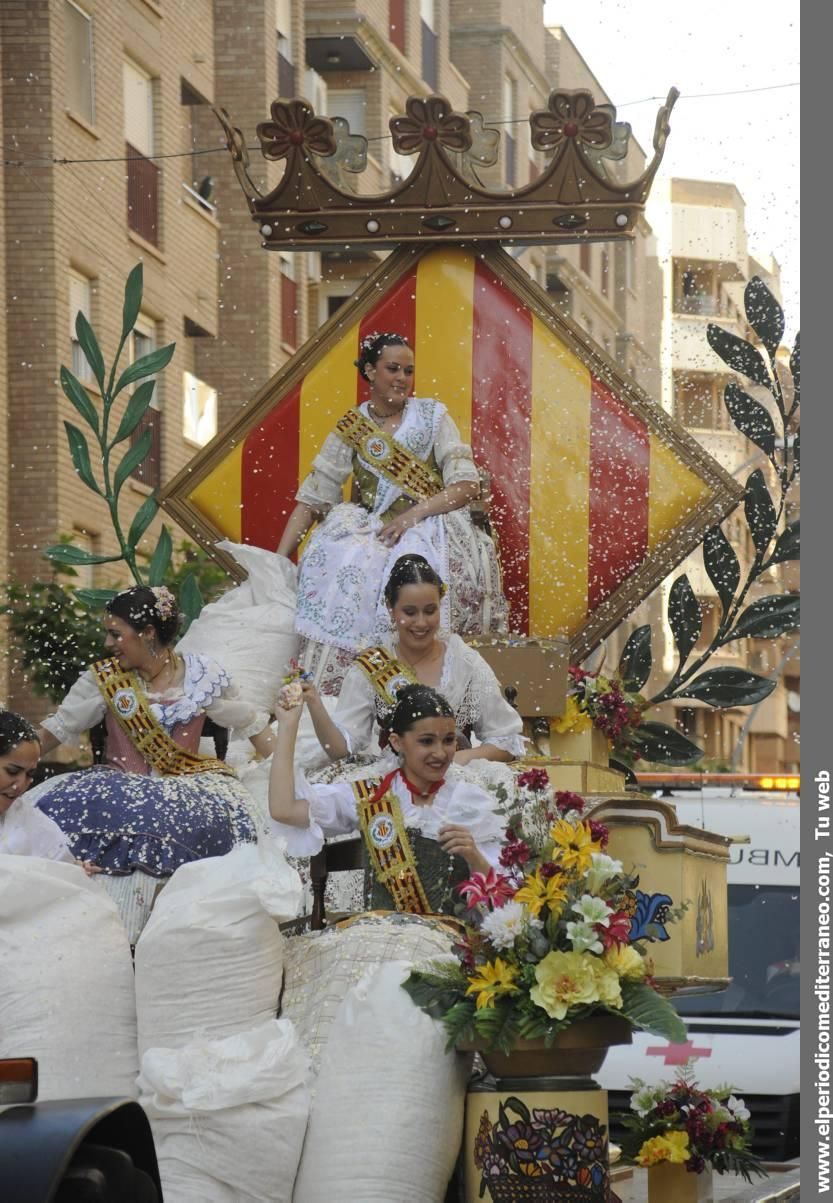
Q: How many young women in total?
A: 5